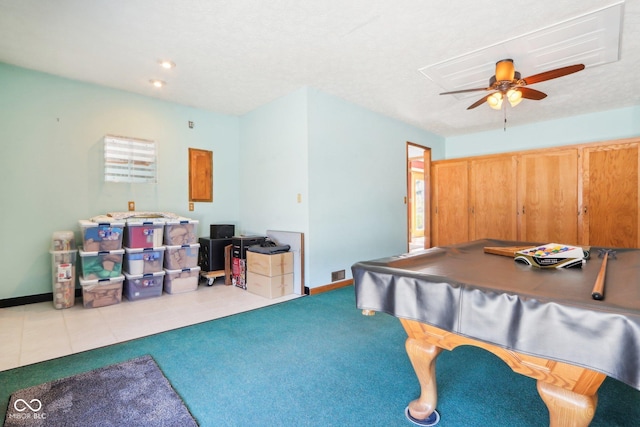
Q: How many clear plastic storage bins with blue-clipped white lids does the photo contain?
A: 9